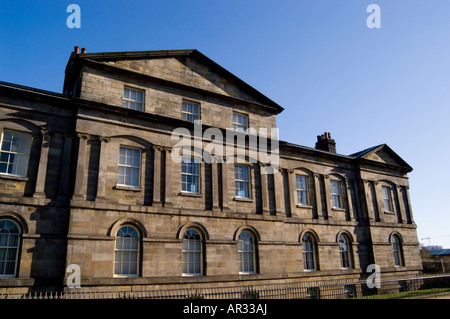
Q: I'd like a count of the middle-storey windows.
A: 7